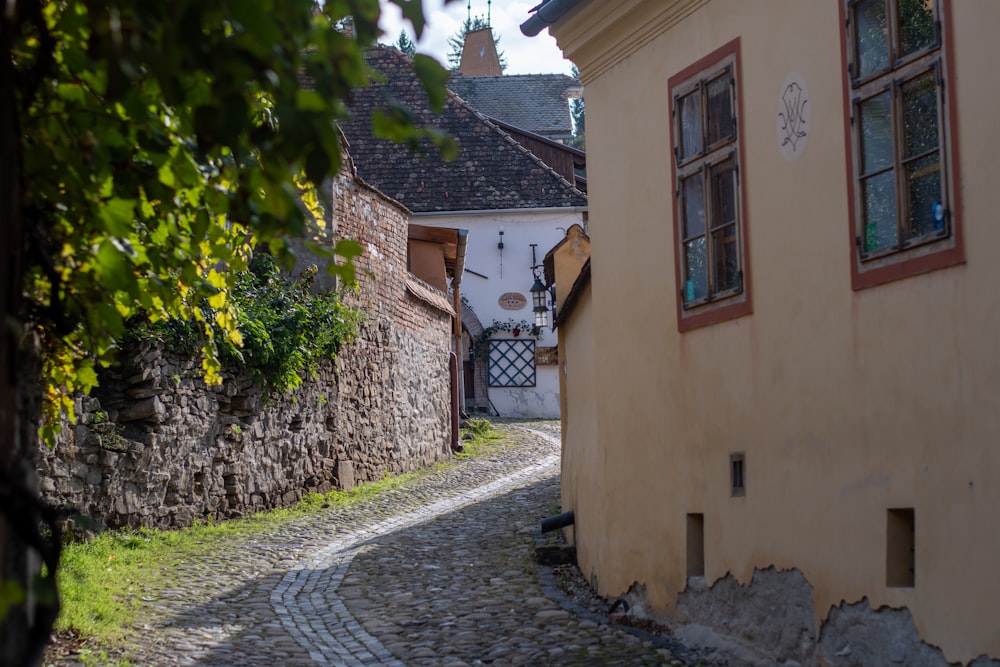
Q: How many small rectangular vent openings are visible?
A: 3